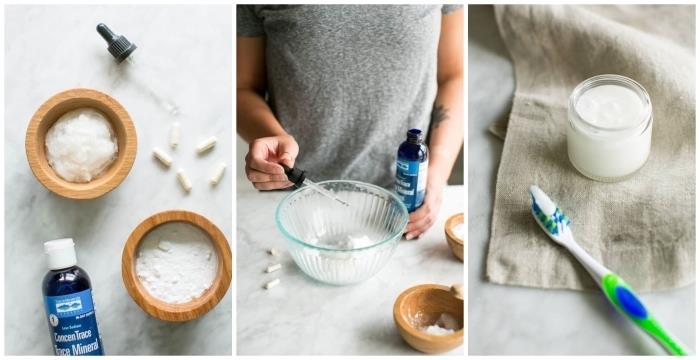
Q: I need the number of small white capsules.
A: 8